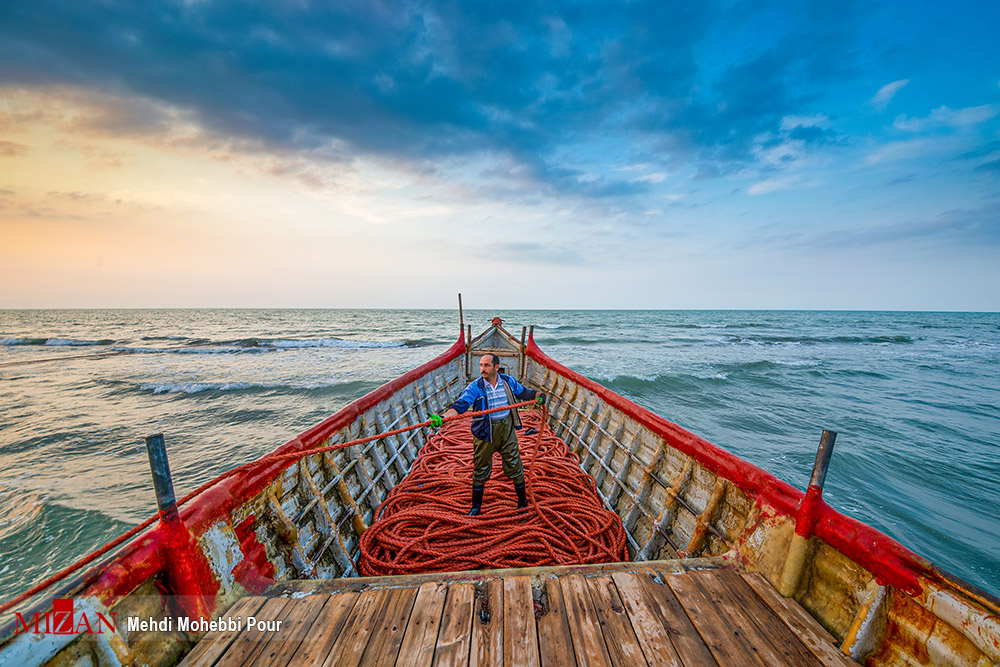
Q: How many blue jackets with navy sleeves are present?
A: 1